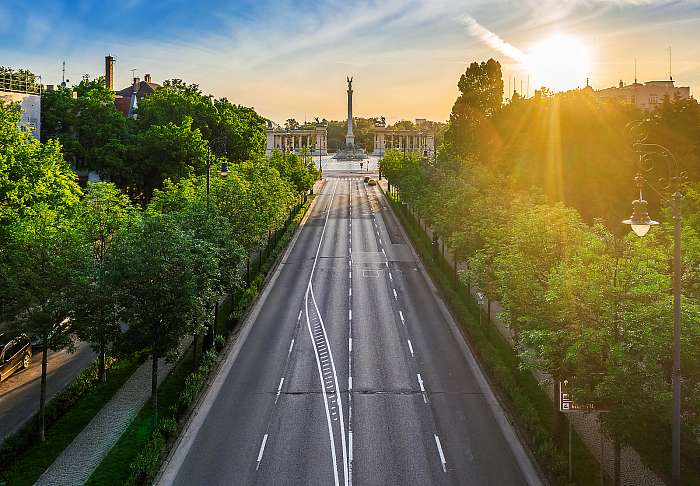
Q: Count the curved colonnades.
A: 2